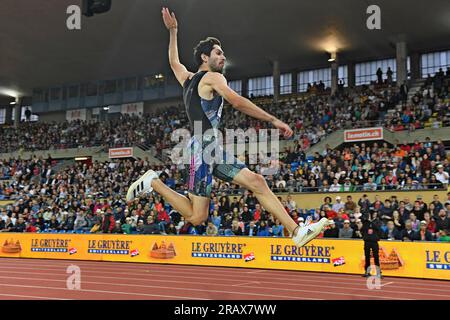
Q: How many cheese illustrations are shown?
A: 3